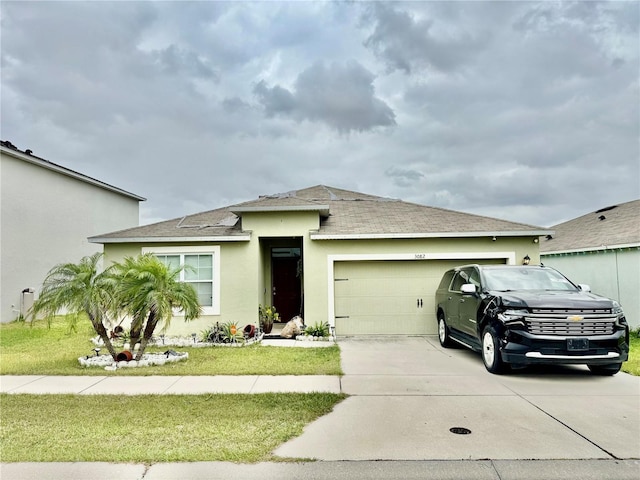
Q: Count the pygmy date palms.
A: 3